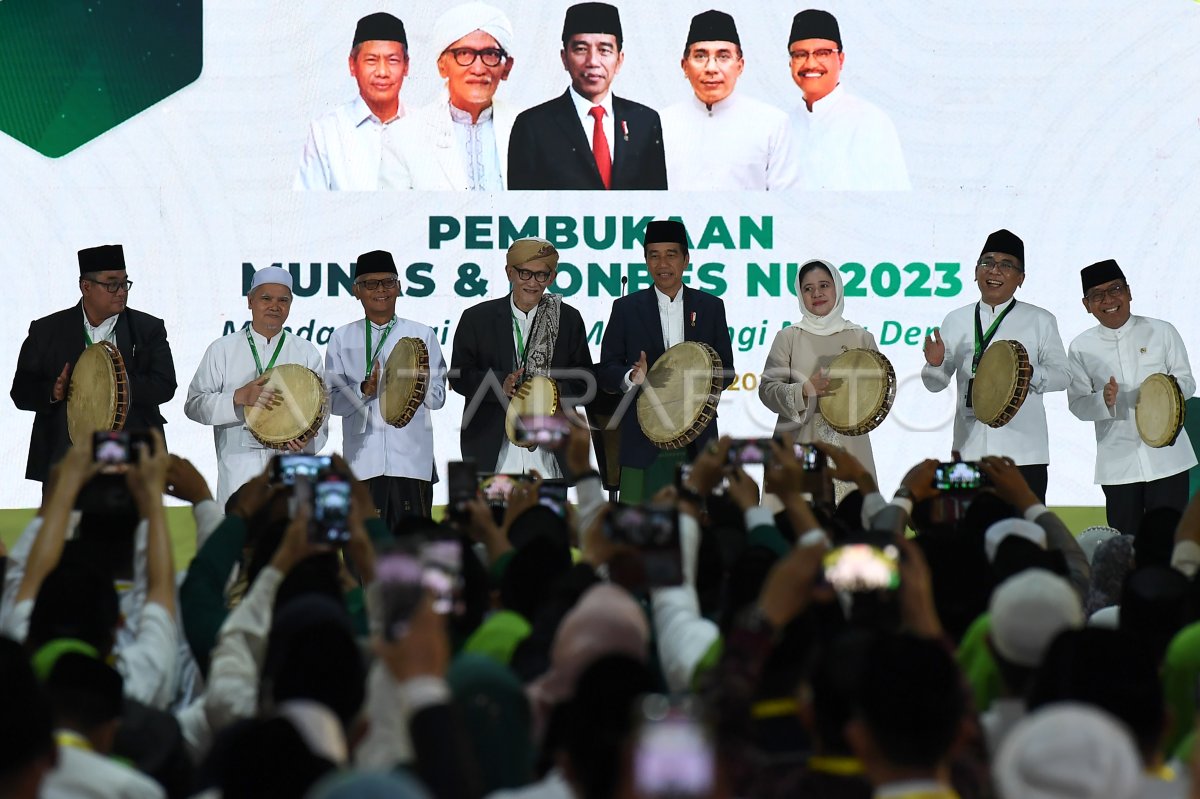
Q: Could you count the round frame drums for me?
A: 8